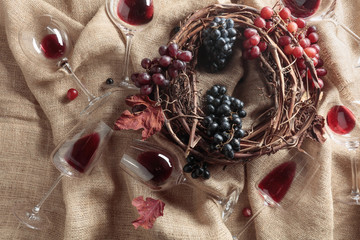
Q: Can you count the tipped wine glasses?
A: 7